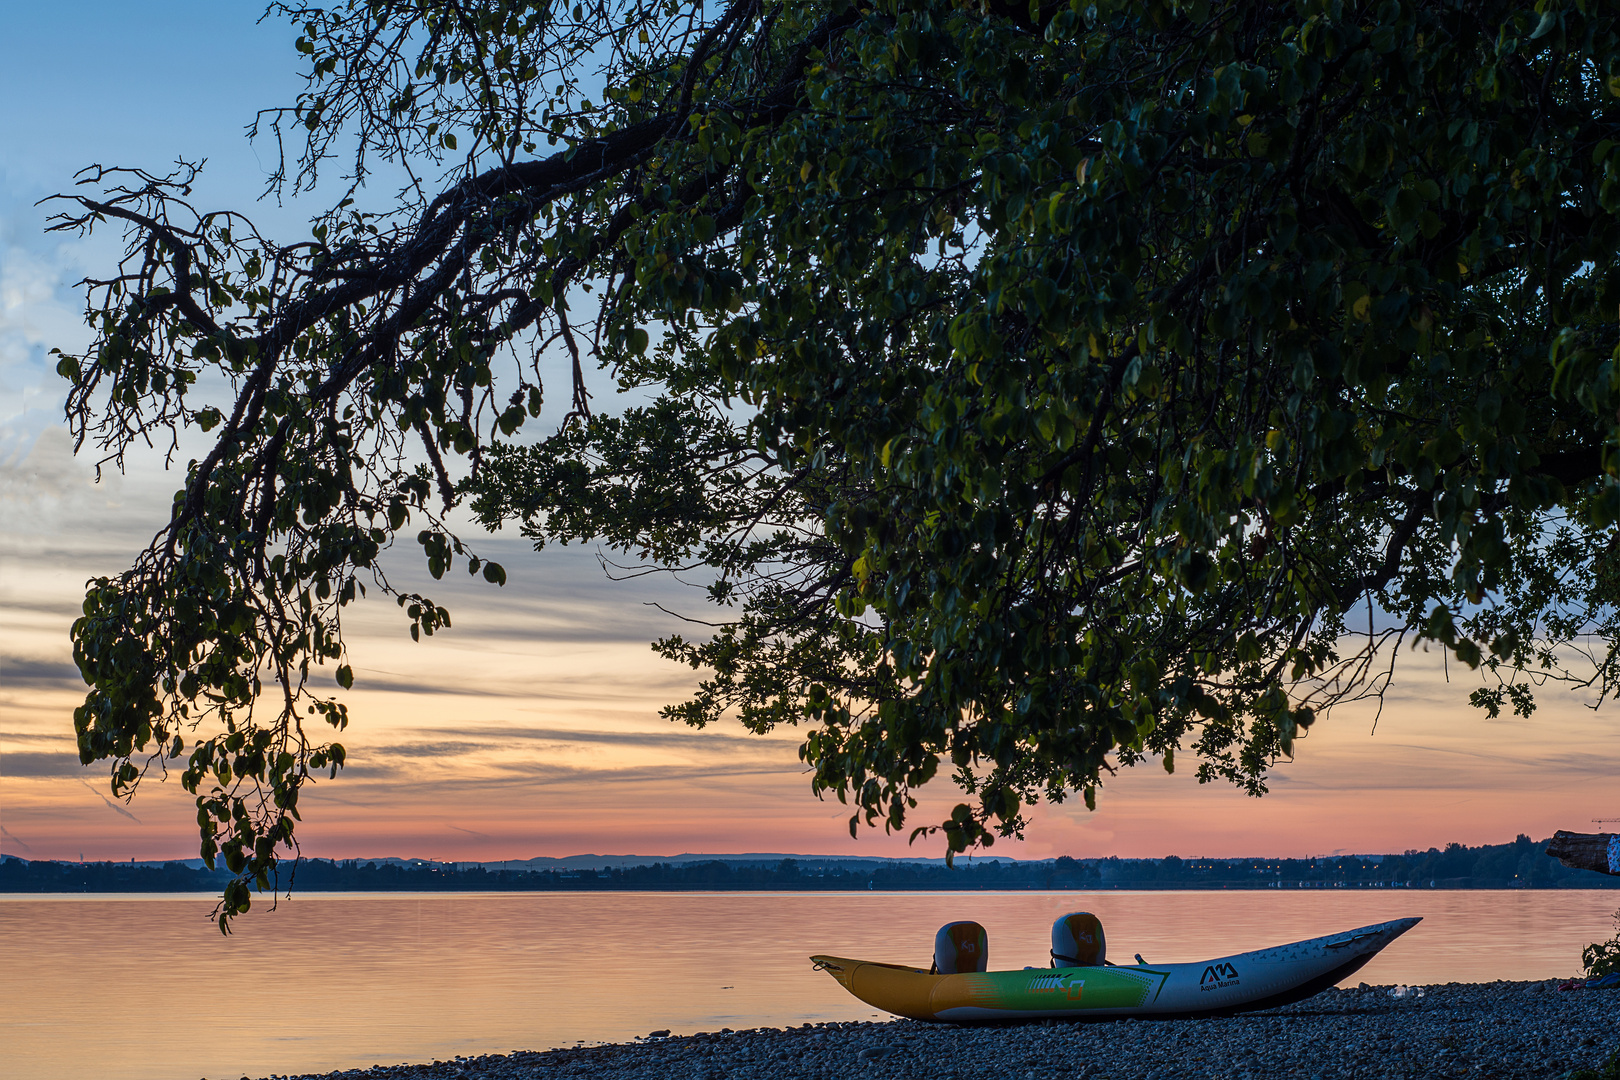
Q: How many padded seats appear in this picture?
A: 2